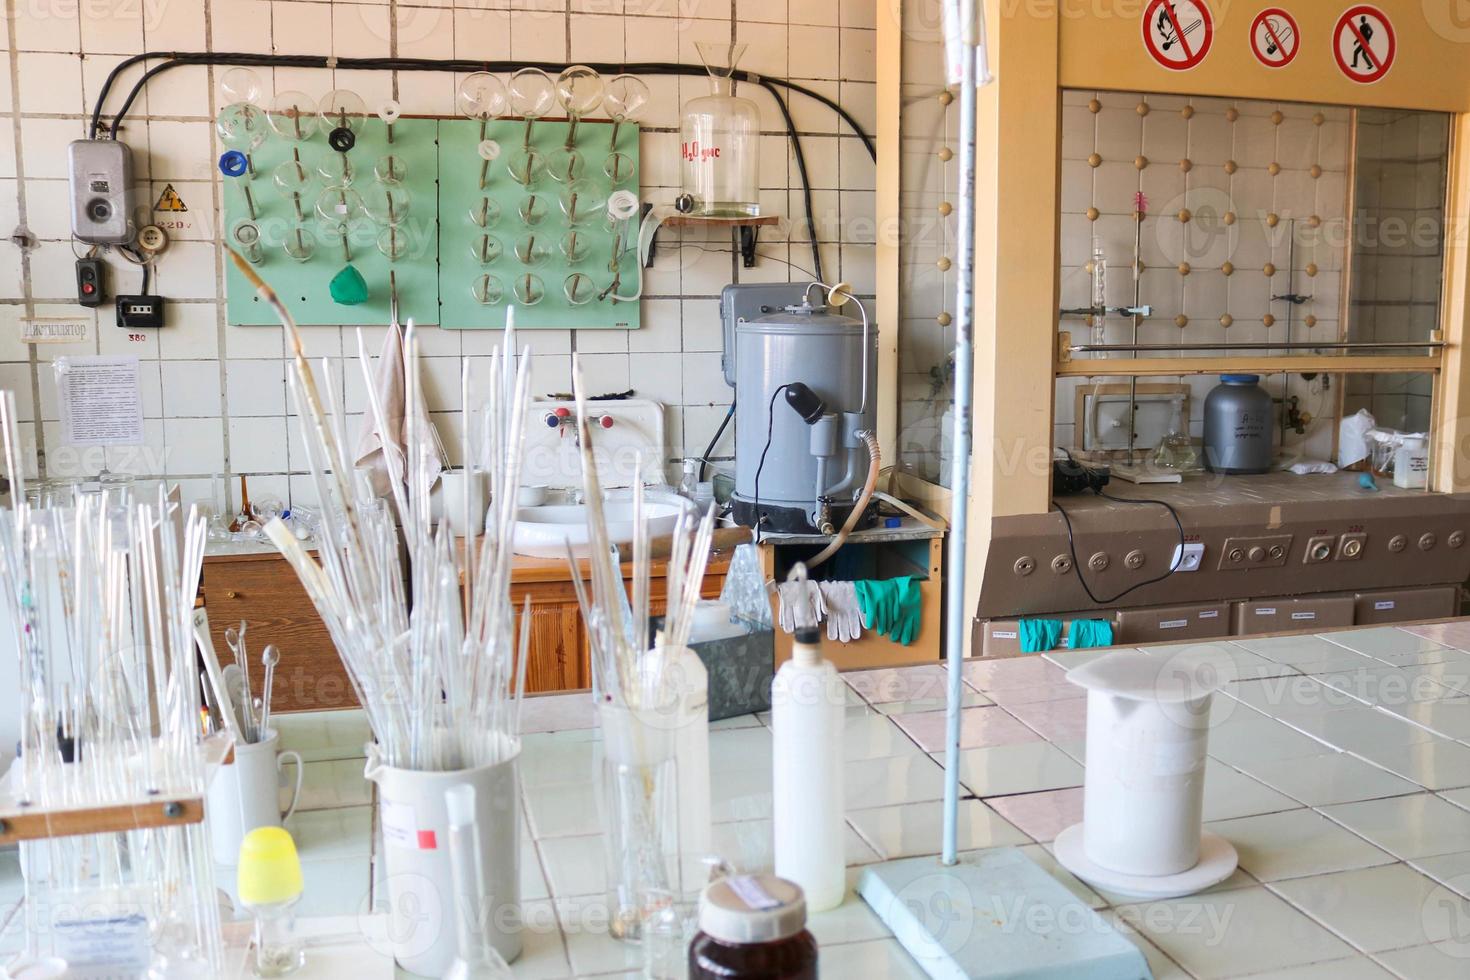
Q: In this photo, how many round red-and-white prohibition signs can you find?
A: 3